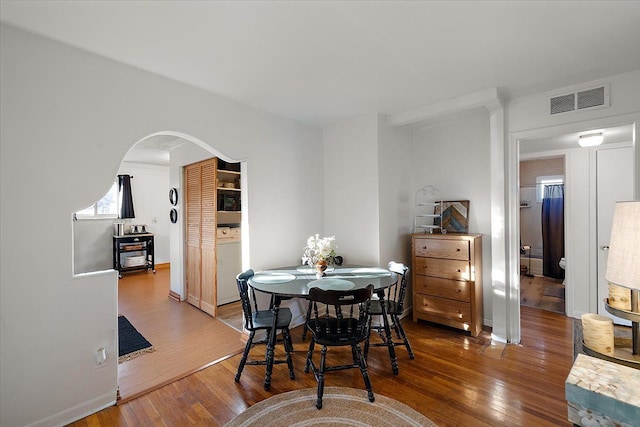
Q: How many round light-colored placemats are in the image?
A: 4